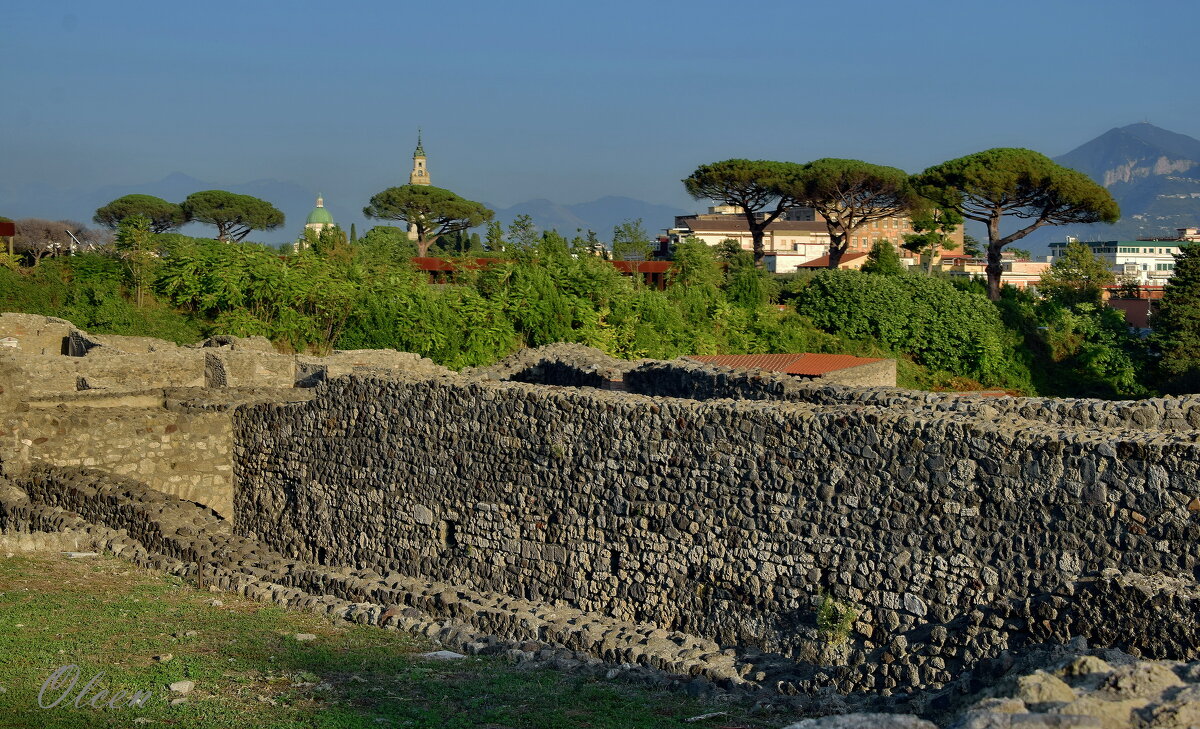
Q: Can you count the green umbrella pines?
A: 6